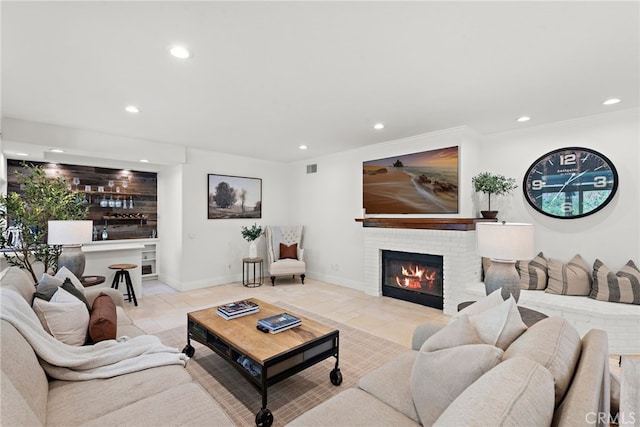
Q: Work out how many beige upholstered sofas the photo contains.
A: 2